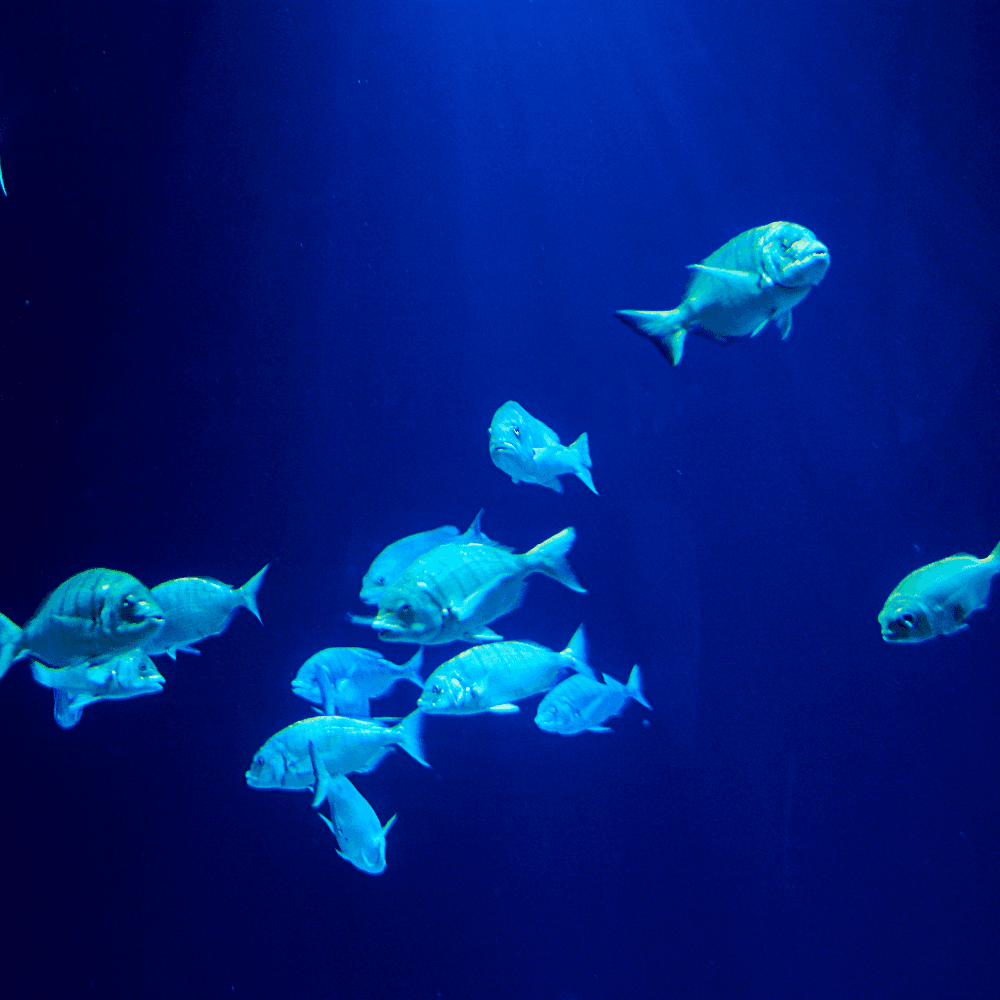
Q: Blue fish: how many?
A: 13